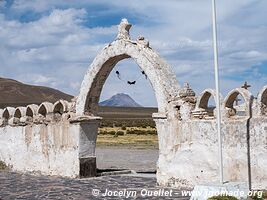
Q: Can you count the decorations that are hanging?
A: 3